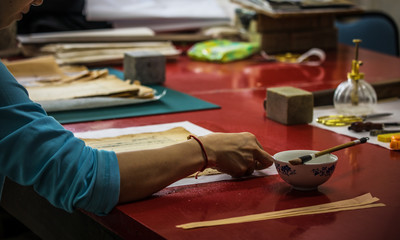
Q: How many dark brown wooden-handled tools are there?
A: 1